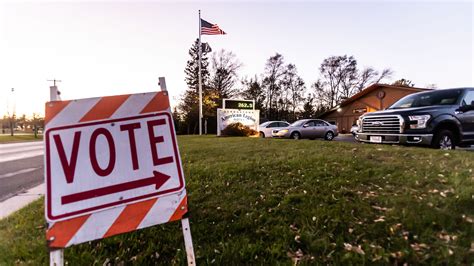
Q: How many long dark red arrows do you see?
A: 1